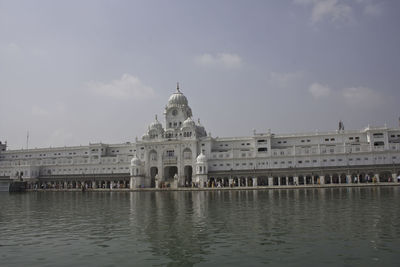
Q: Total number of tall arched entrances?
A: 3